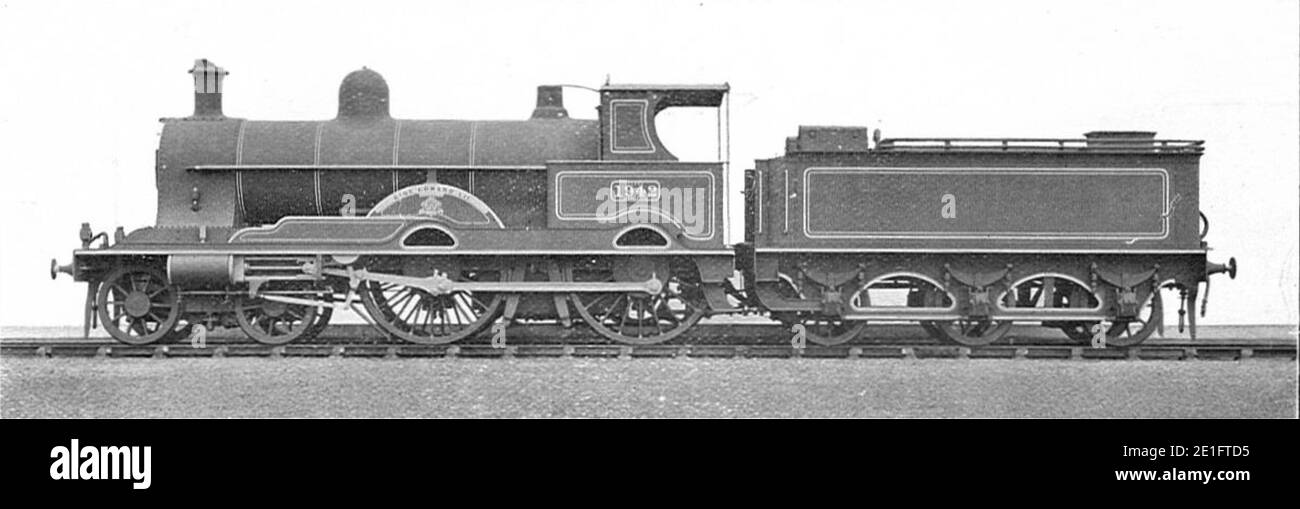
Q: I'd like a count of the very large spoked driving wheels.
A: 2